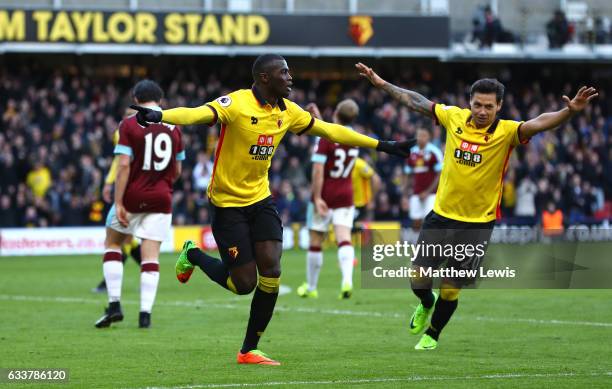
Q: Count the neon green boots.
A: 5